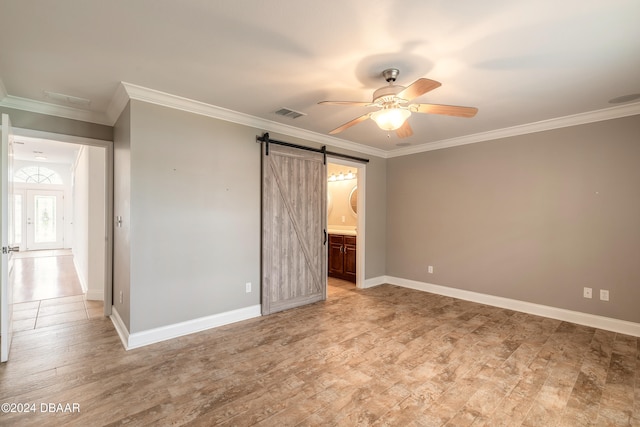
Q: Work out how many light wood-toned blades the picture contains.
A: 5